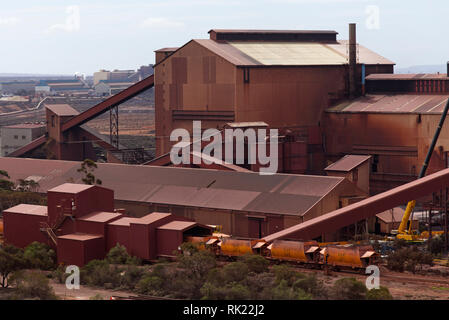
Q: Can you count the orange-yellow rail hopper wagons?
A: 4